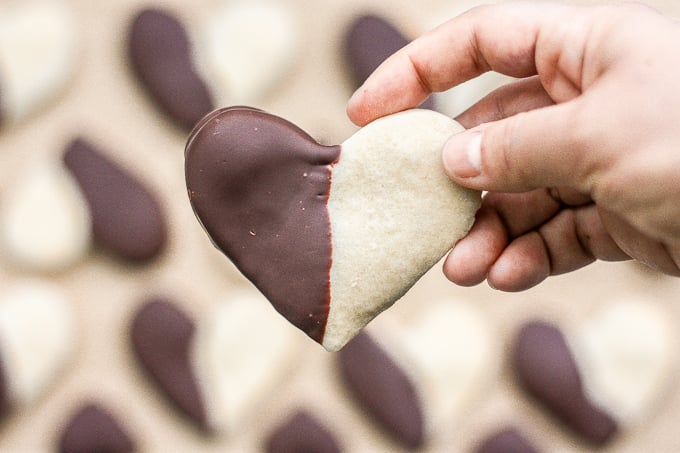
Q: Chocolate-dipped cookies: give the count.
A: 12